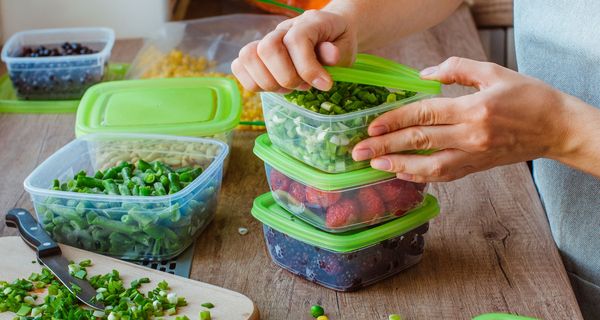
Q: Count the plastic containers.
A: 6